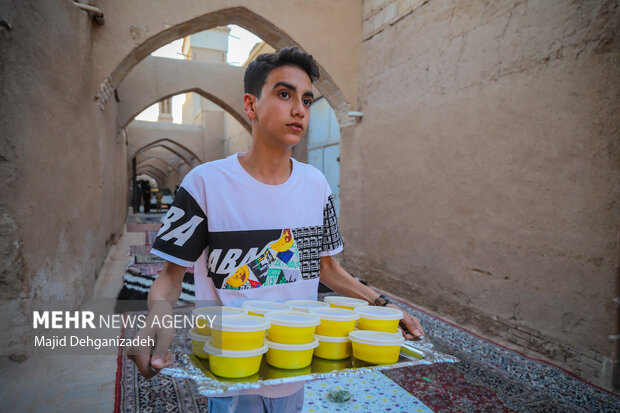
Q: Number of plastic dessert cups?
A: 14